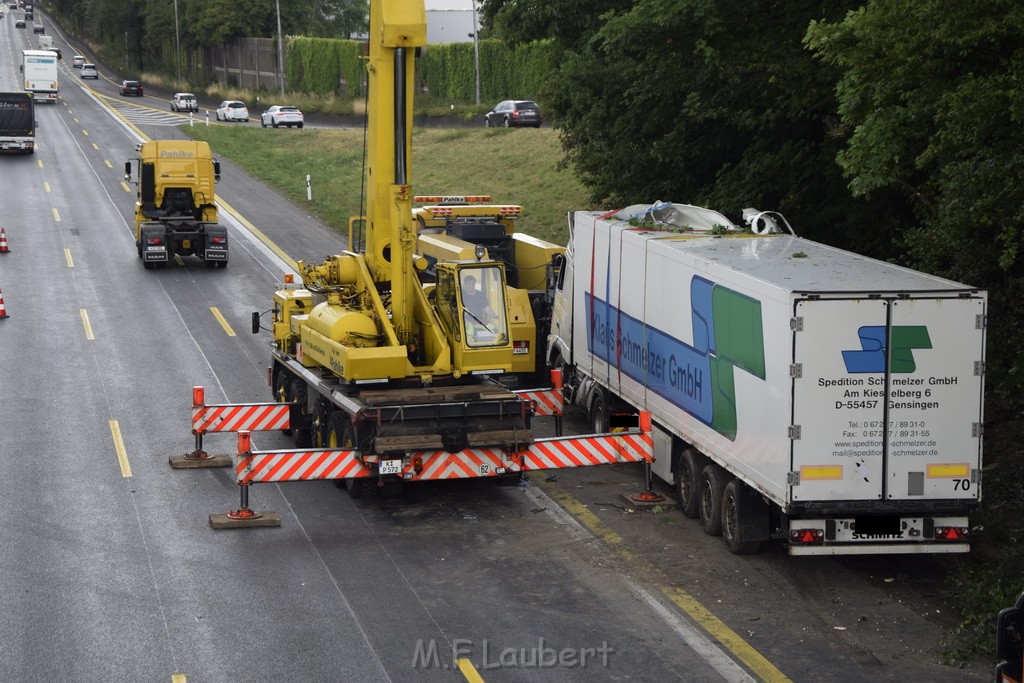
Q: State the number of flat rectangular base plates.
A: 3